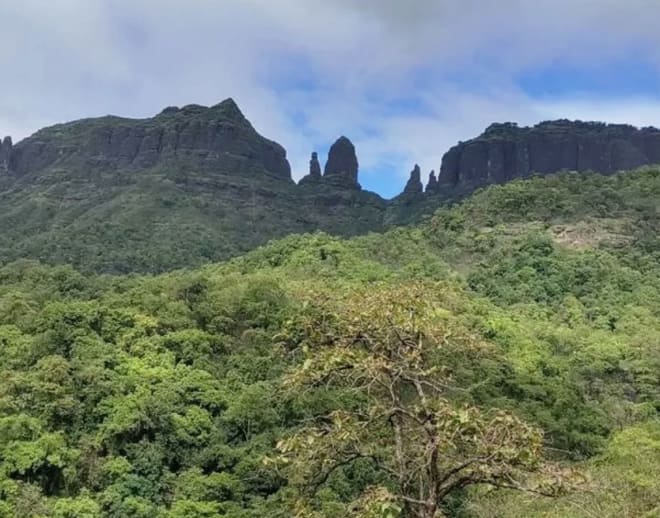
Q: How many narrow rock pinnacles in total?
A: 4